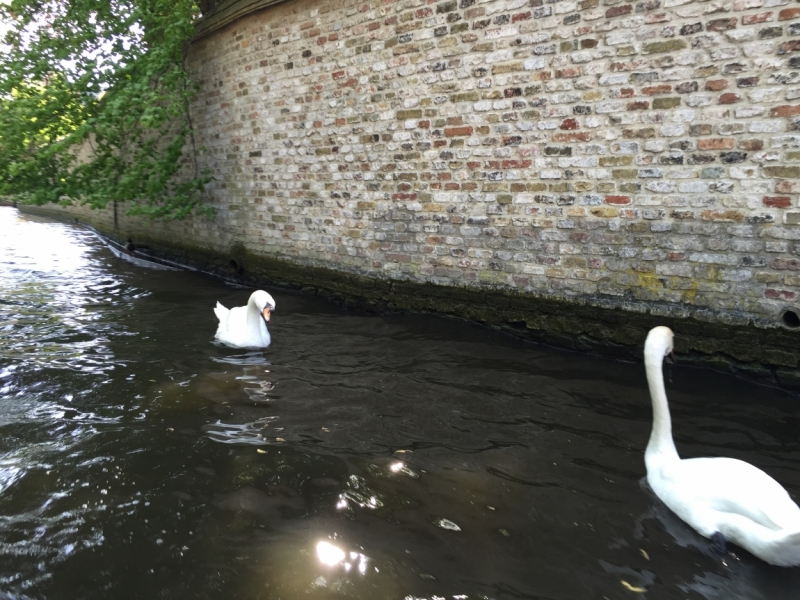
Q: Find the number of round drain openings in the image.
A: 2